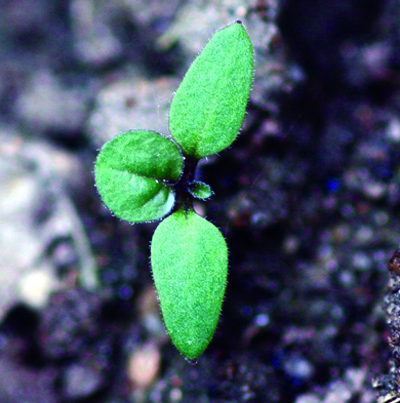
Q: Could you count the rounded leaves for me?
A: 1